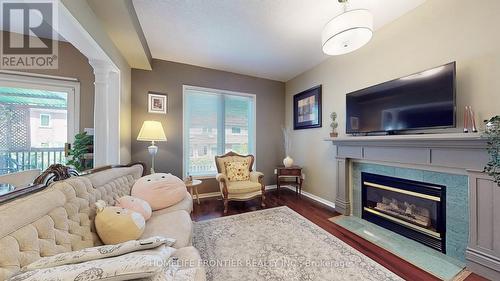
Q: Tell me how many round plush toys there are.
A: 3